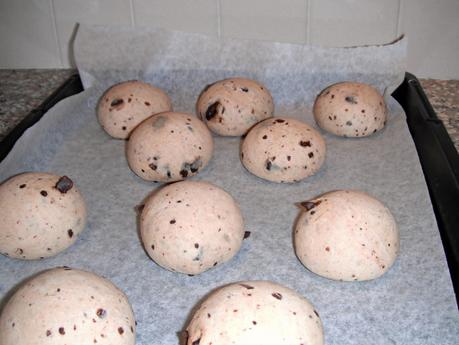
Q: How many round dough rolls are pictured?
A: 10